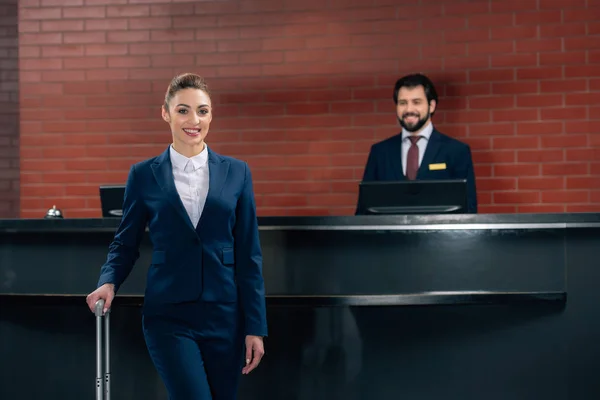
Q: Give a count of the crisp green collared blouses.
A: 0